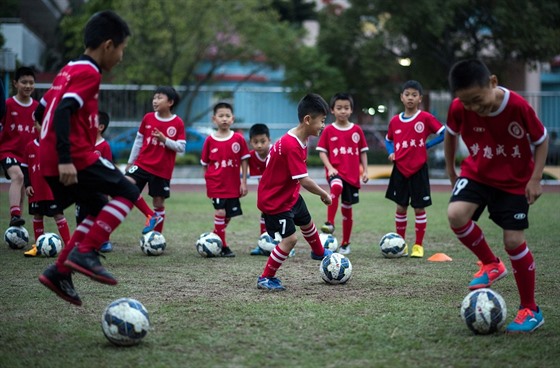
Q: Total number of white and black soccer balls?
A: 10